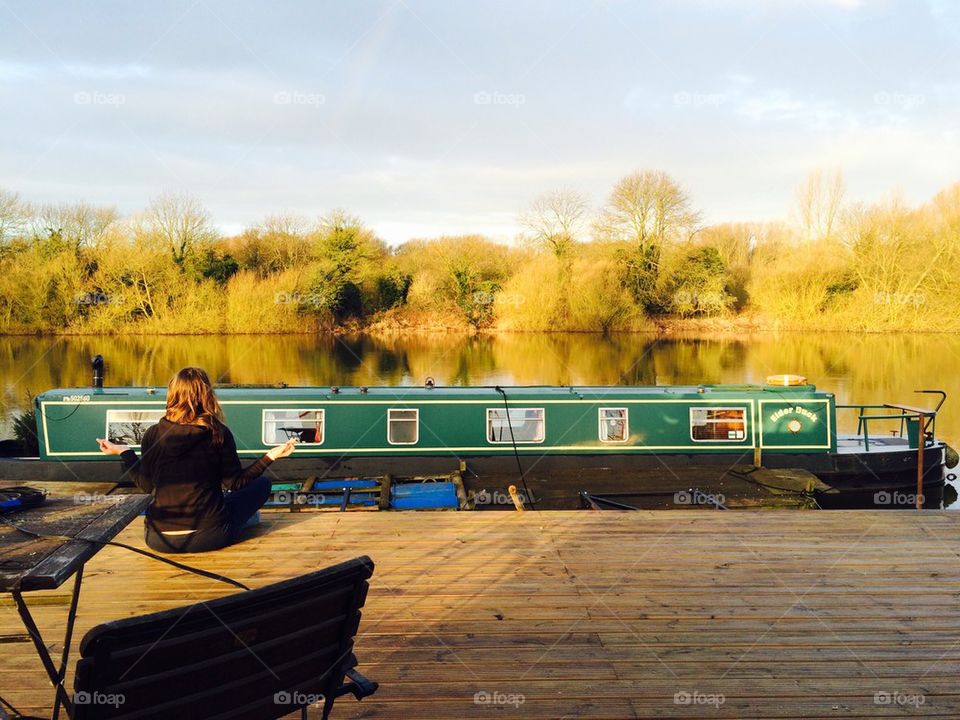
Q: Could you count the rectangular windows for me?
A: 6